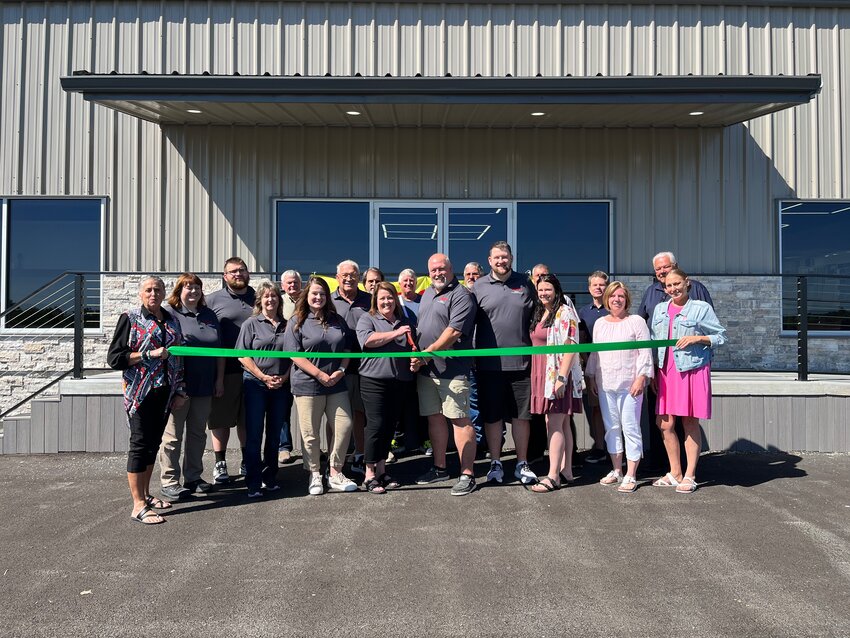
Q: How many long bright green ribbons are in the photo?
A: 1